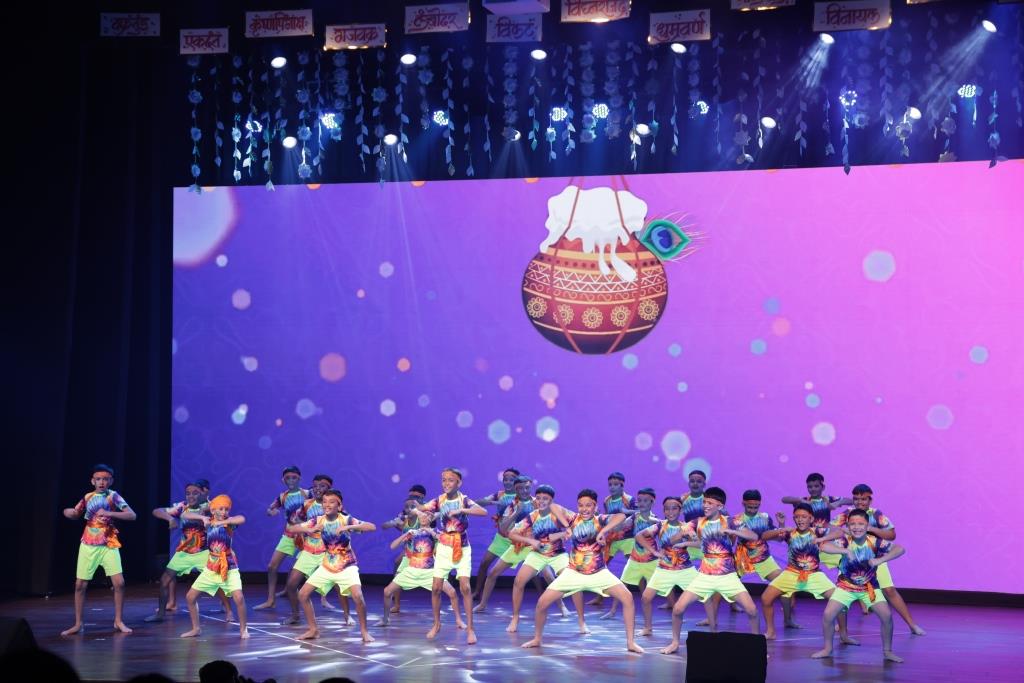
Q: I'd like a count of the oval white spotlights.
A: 12